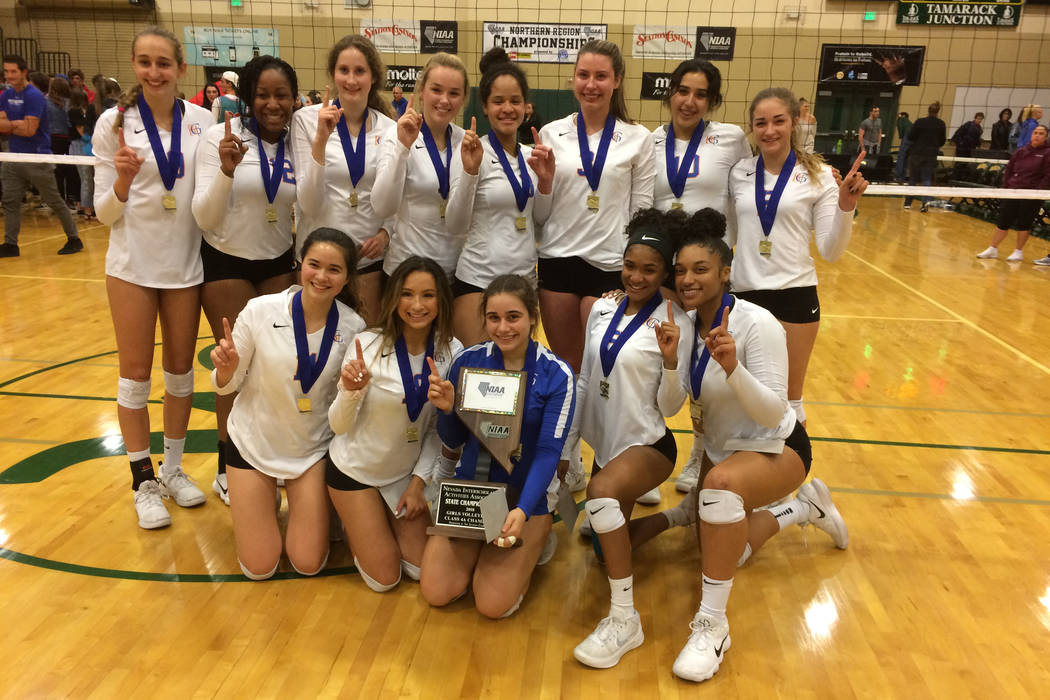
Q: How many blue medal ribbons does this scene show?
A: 13